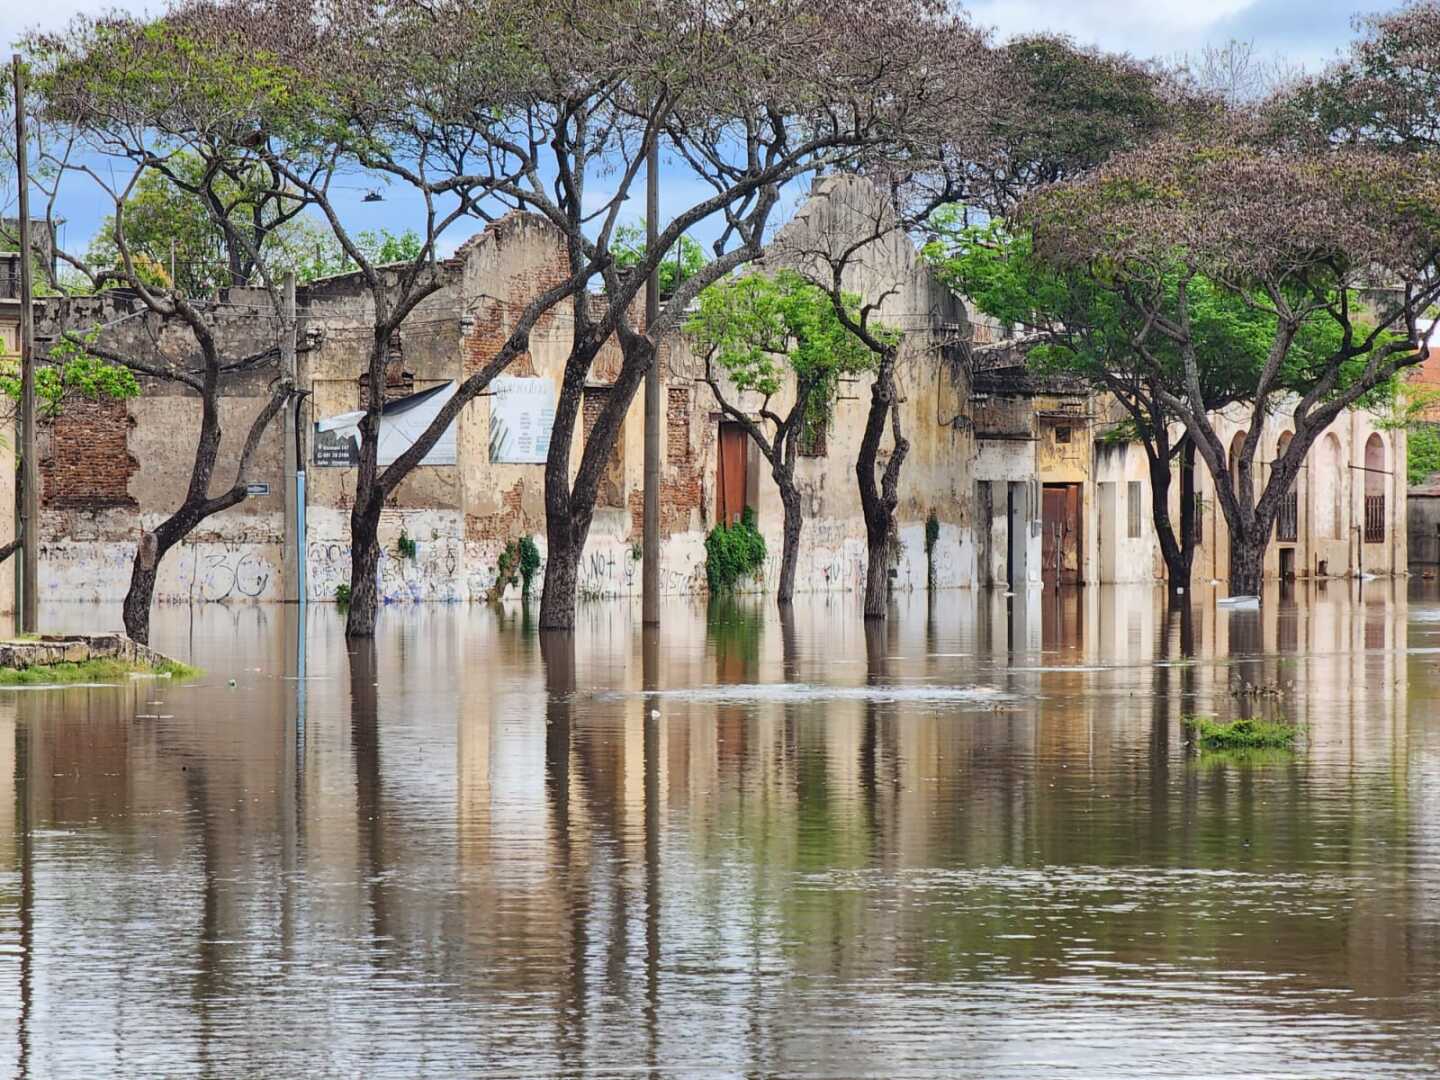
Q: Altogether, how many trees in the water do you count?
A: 7